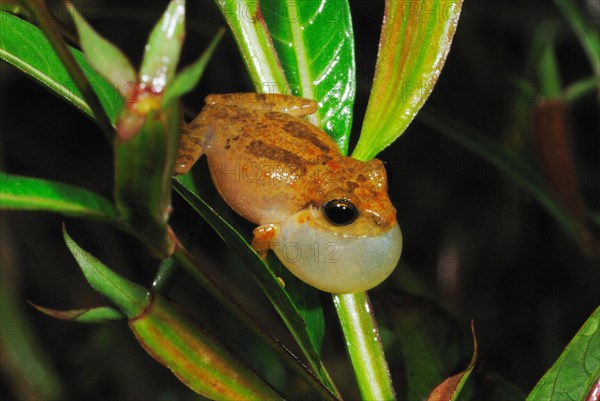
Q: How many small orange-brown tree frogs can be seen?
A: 1